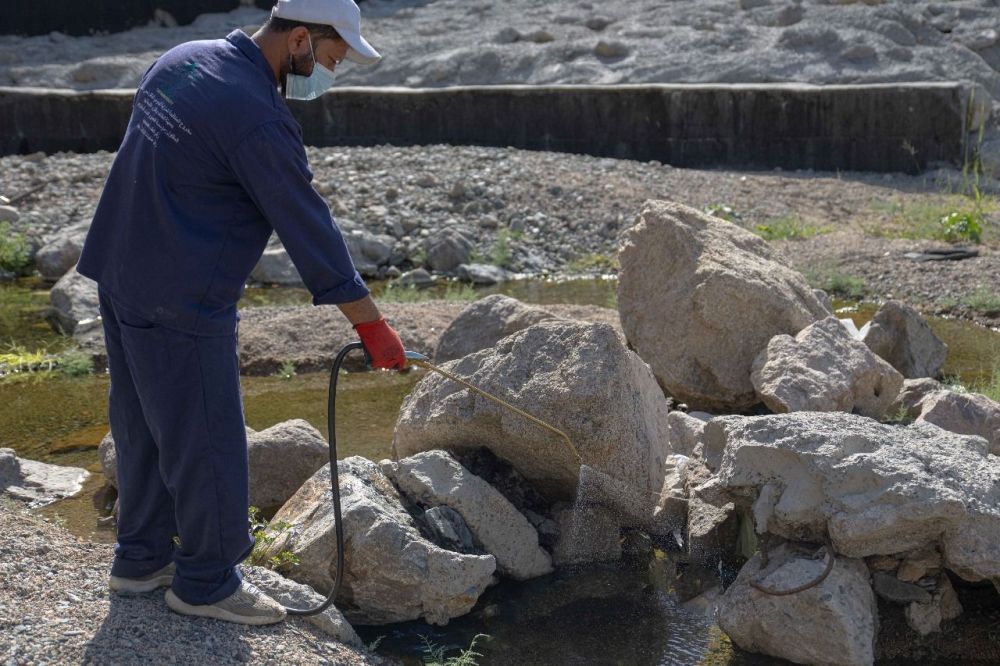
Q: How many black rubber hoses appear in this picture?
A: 1